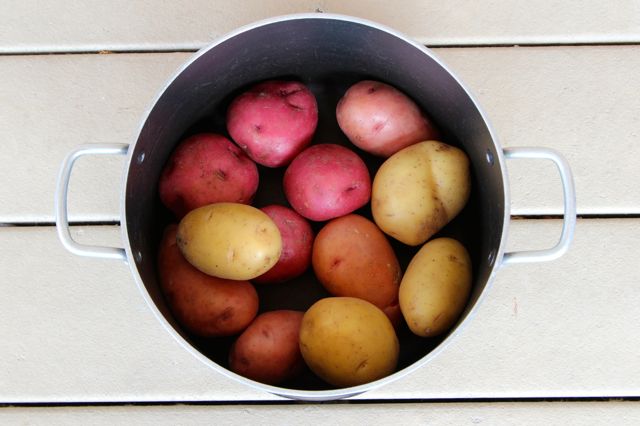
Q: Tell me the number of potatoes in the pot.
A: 12